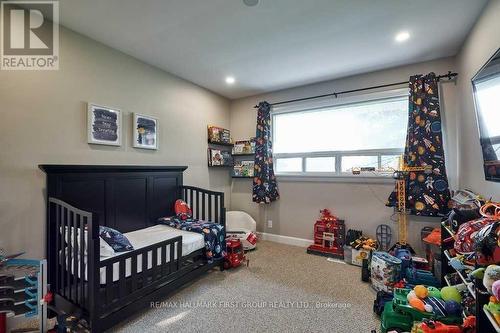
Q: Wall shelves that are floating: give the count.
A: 4